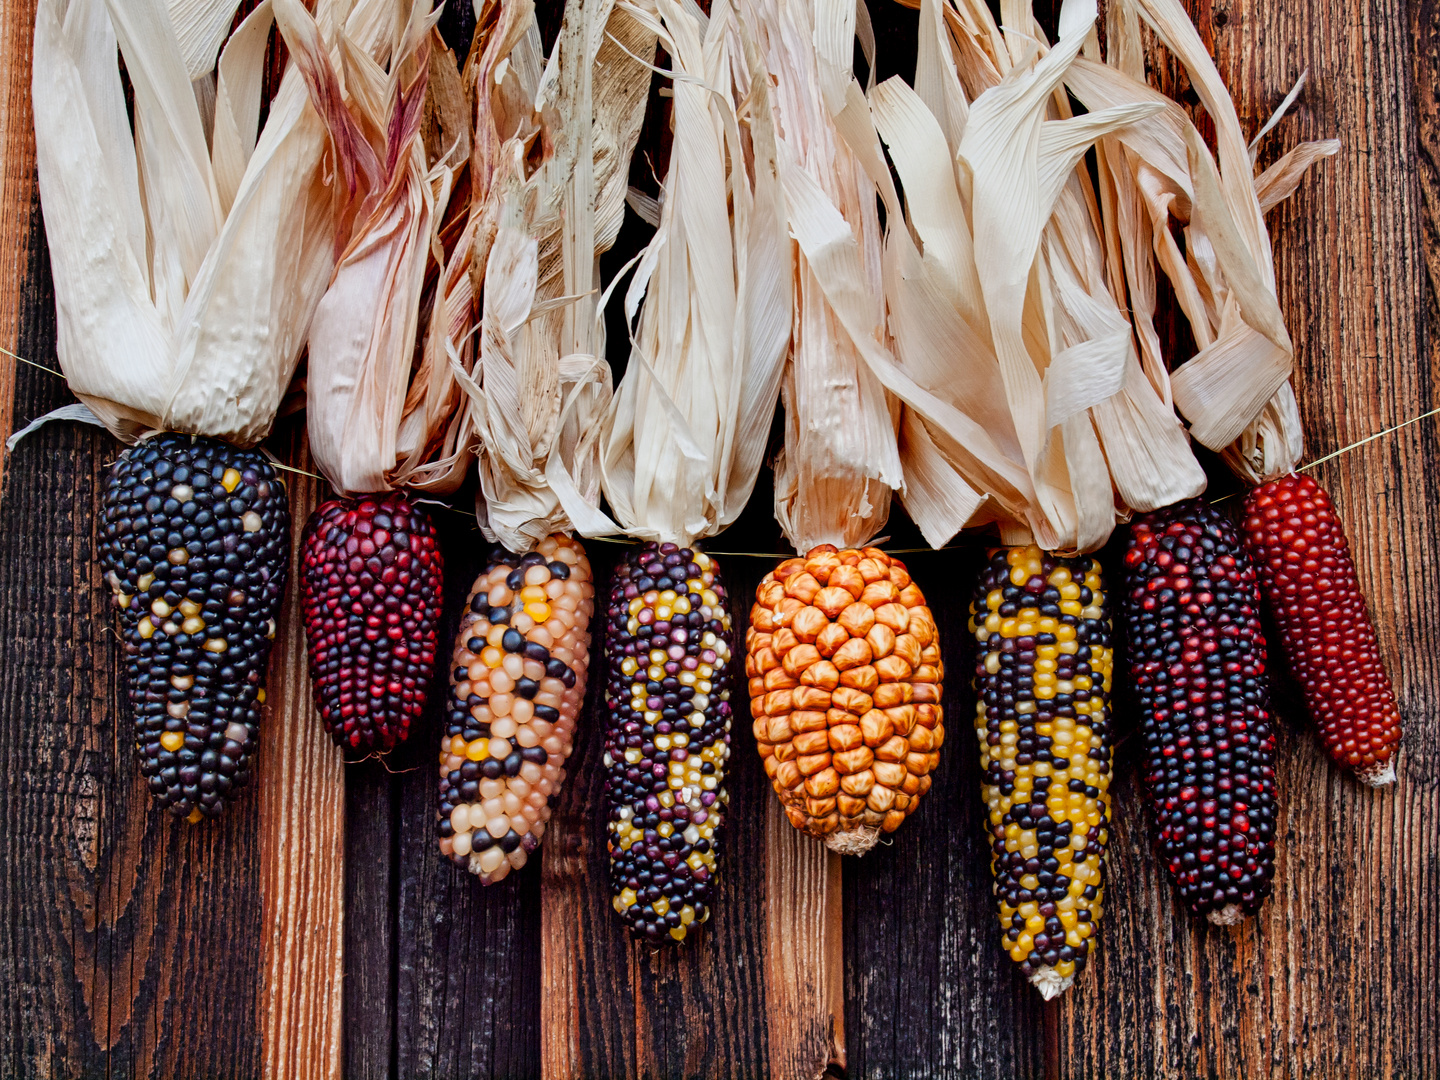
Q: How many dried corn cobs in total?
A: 8